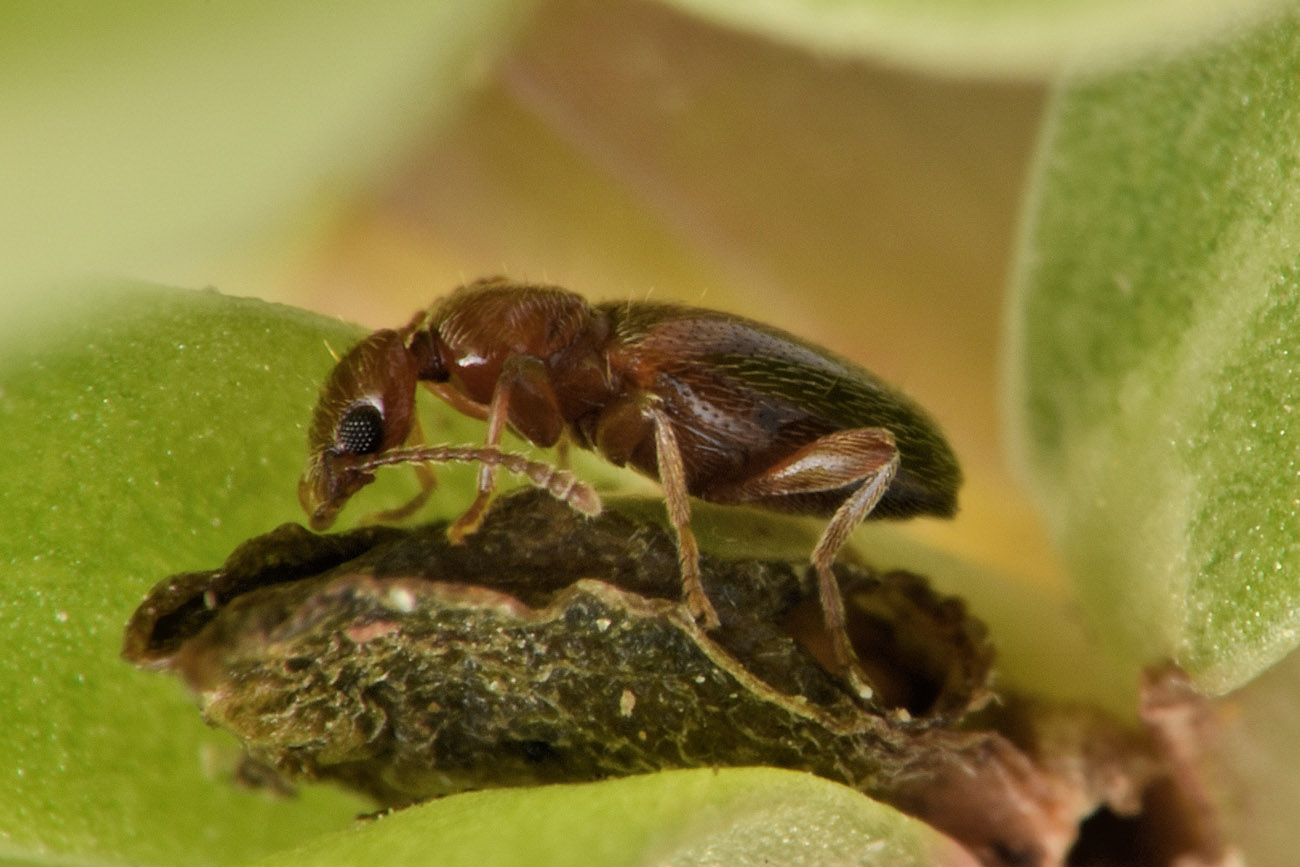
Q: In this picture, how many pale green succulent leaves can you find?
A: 5